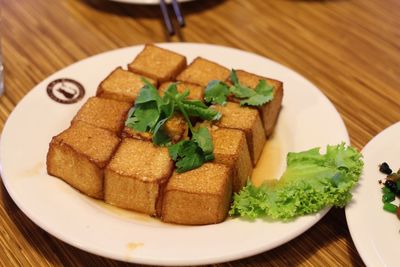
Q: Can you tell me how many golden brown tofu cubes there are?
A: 12